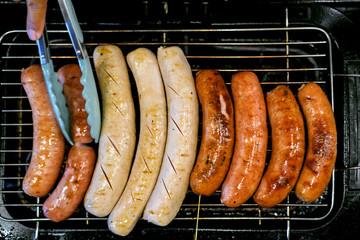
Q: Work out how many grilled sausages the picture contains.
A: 10